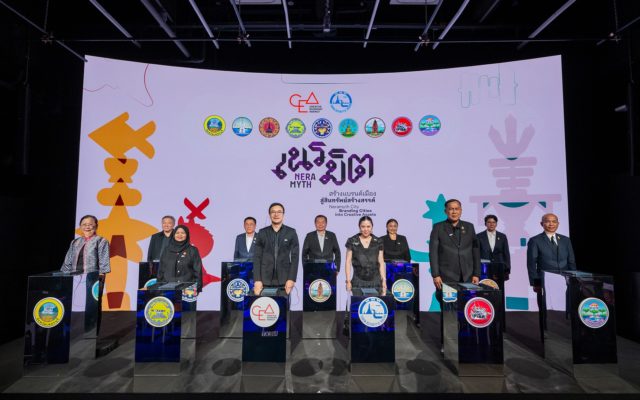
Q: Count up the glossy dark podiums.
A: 11